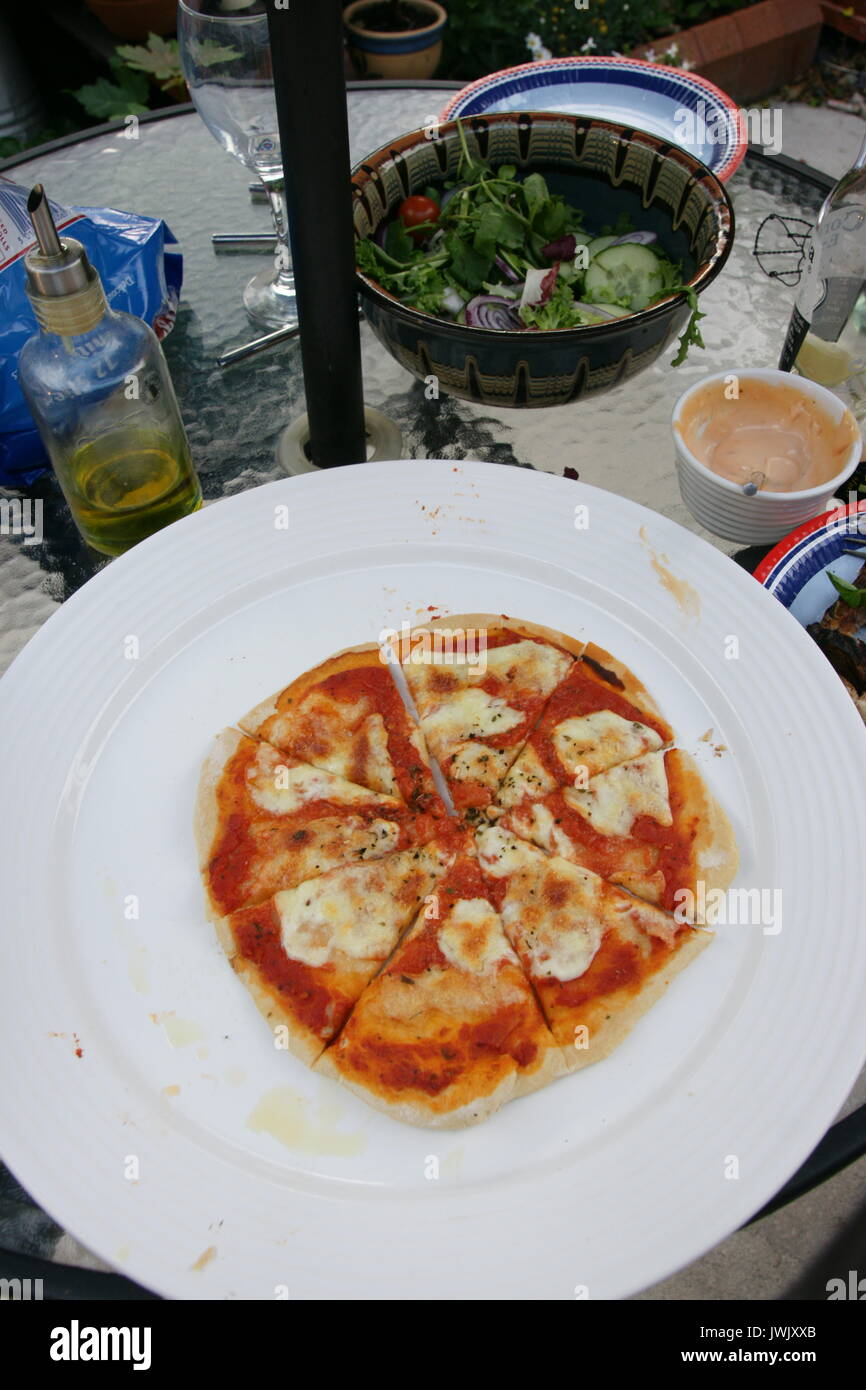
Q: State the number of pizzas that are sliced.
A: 1